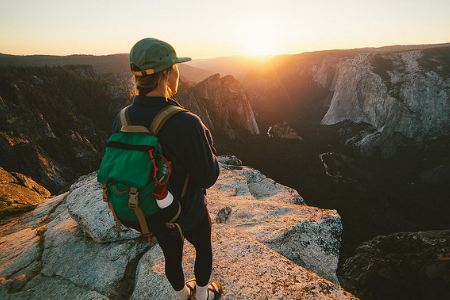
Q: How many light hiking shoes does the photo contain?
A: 2